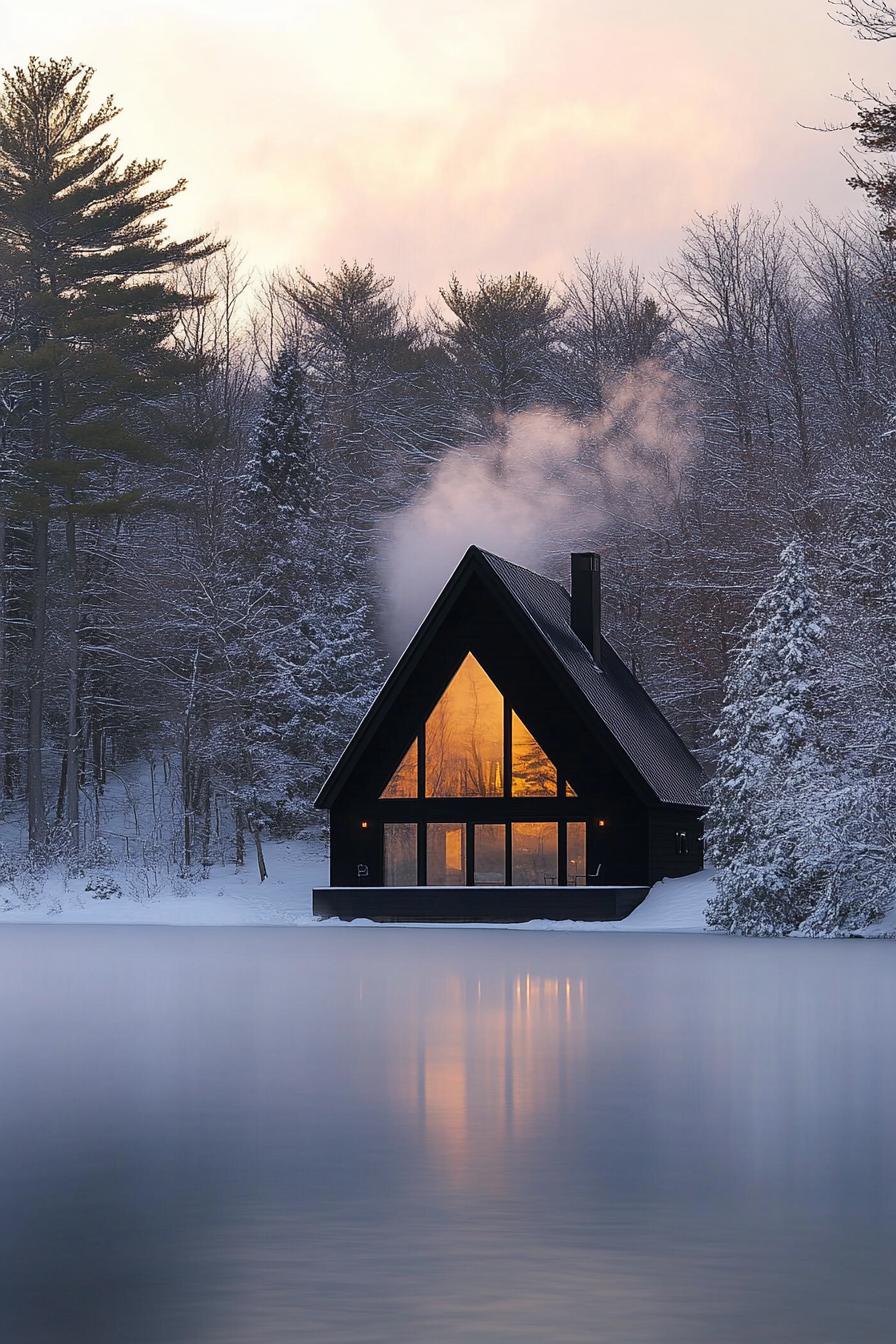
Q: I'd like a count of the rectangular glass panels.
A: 5